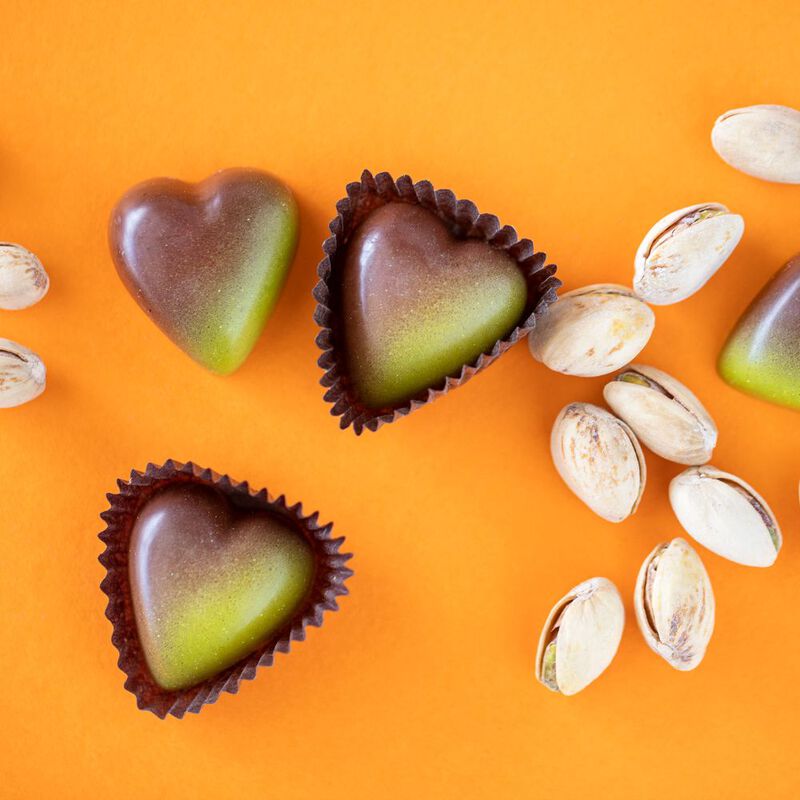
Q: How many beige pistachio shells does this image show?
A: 10